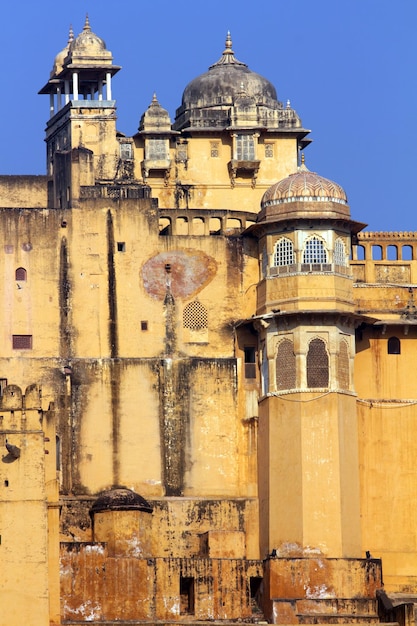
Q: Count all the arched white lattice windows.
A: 3